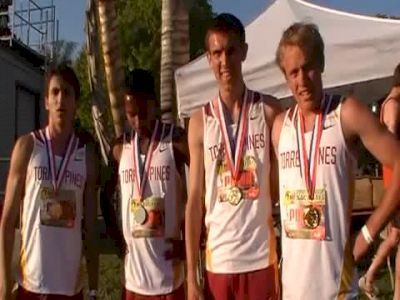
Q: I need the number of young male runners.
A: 4